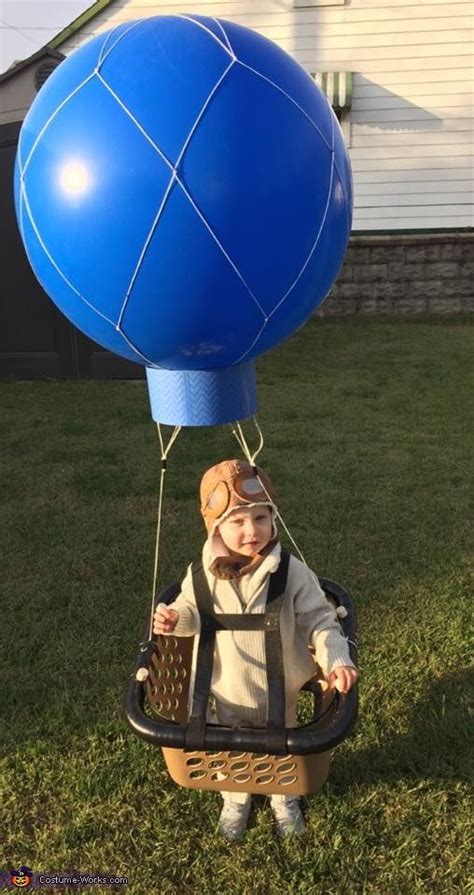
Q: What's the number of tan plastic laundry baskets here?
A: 1